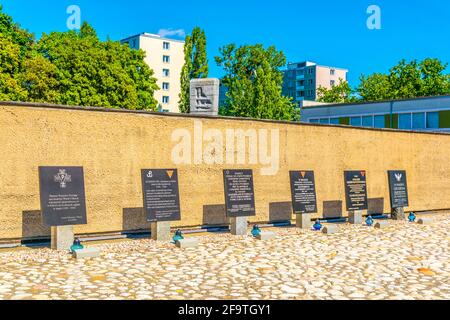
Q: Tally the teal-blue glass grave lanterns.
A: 6